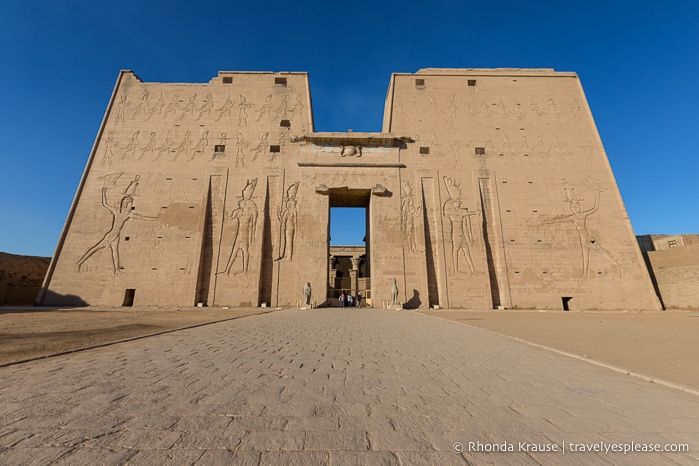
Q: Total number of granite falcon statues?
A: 2